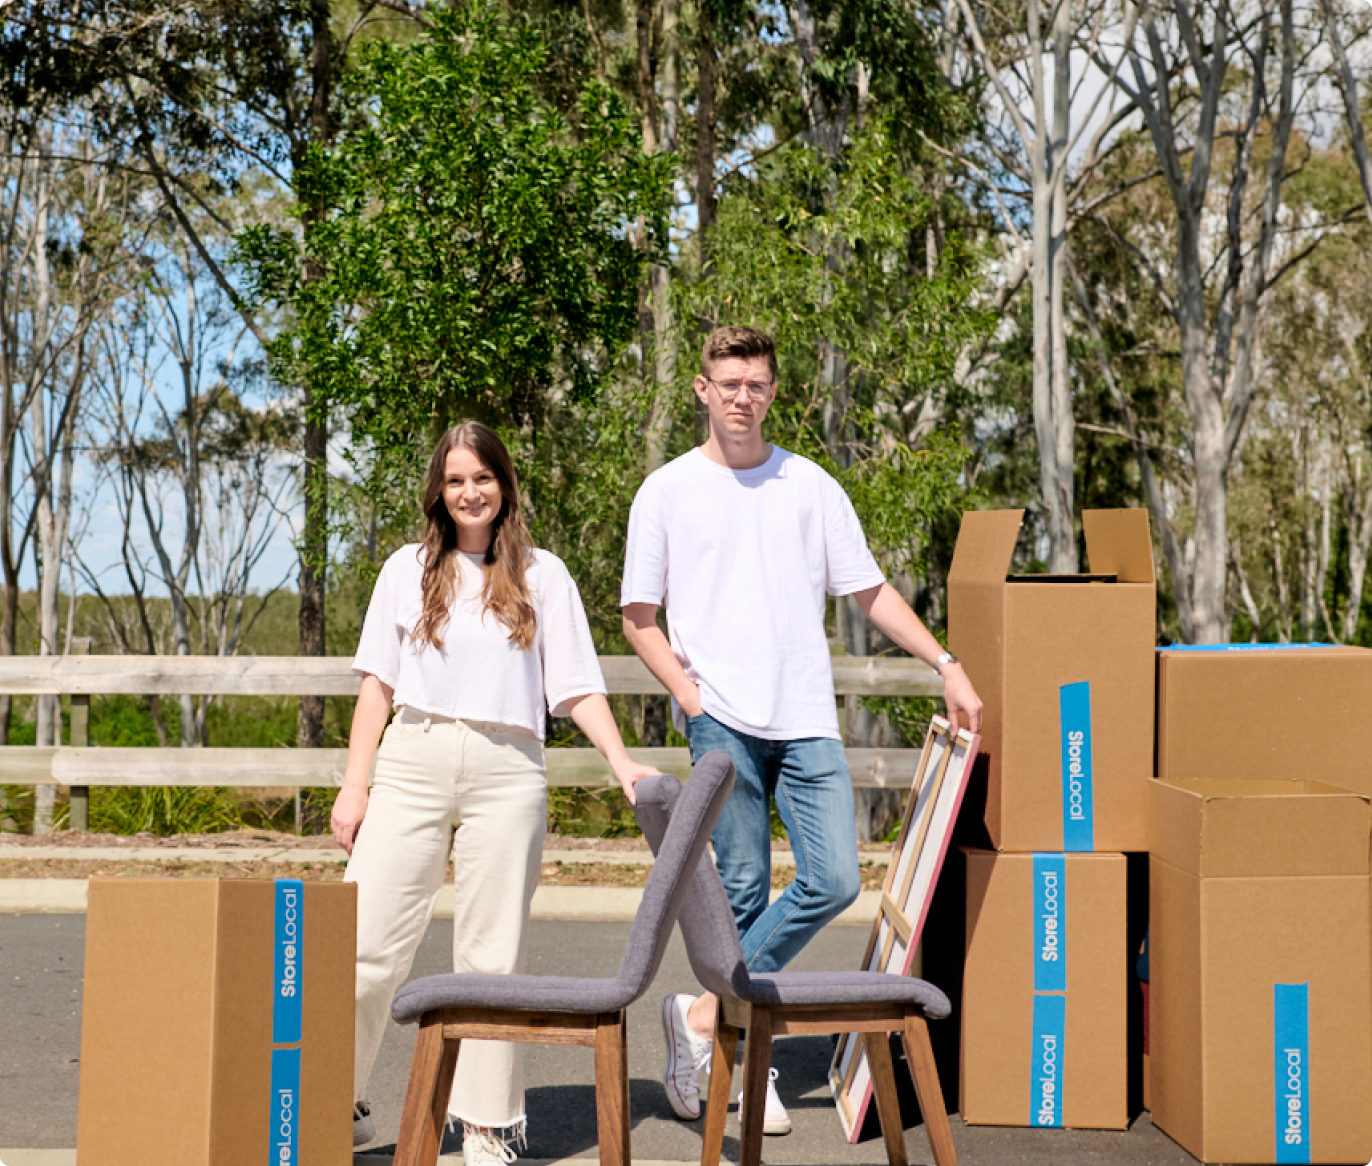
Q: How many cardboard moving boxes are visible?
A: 5